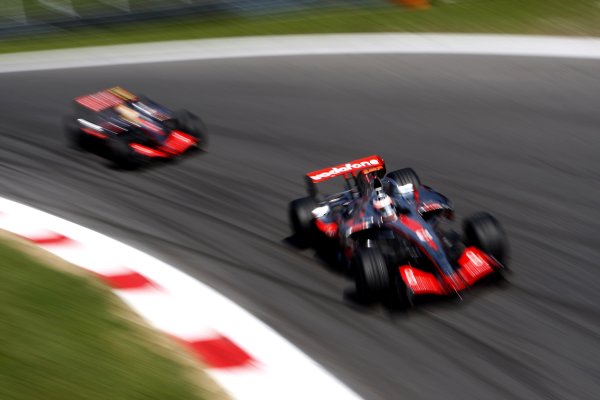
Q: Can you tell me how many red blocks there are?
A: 3